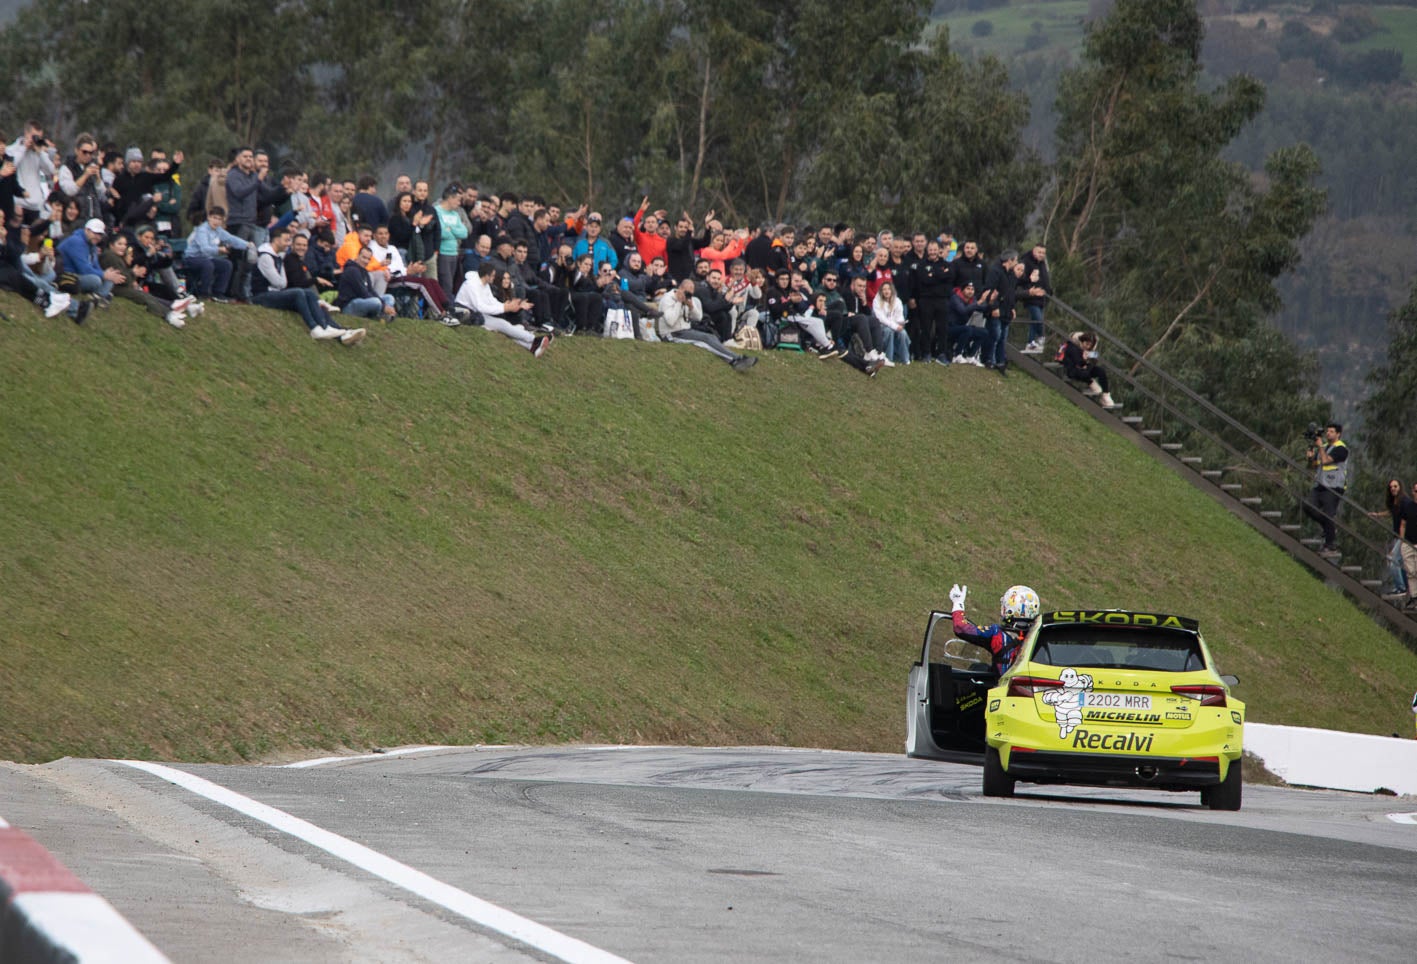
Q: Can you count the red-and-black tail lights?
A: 2